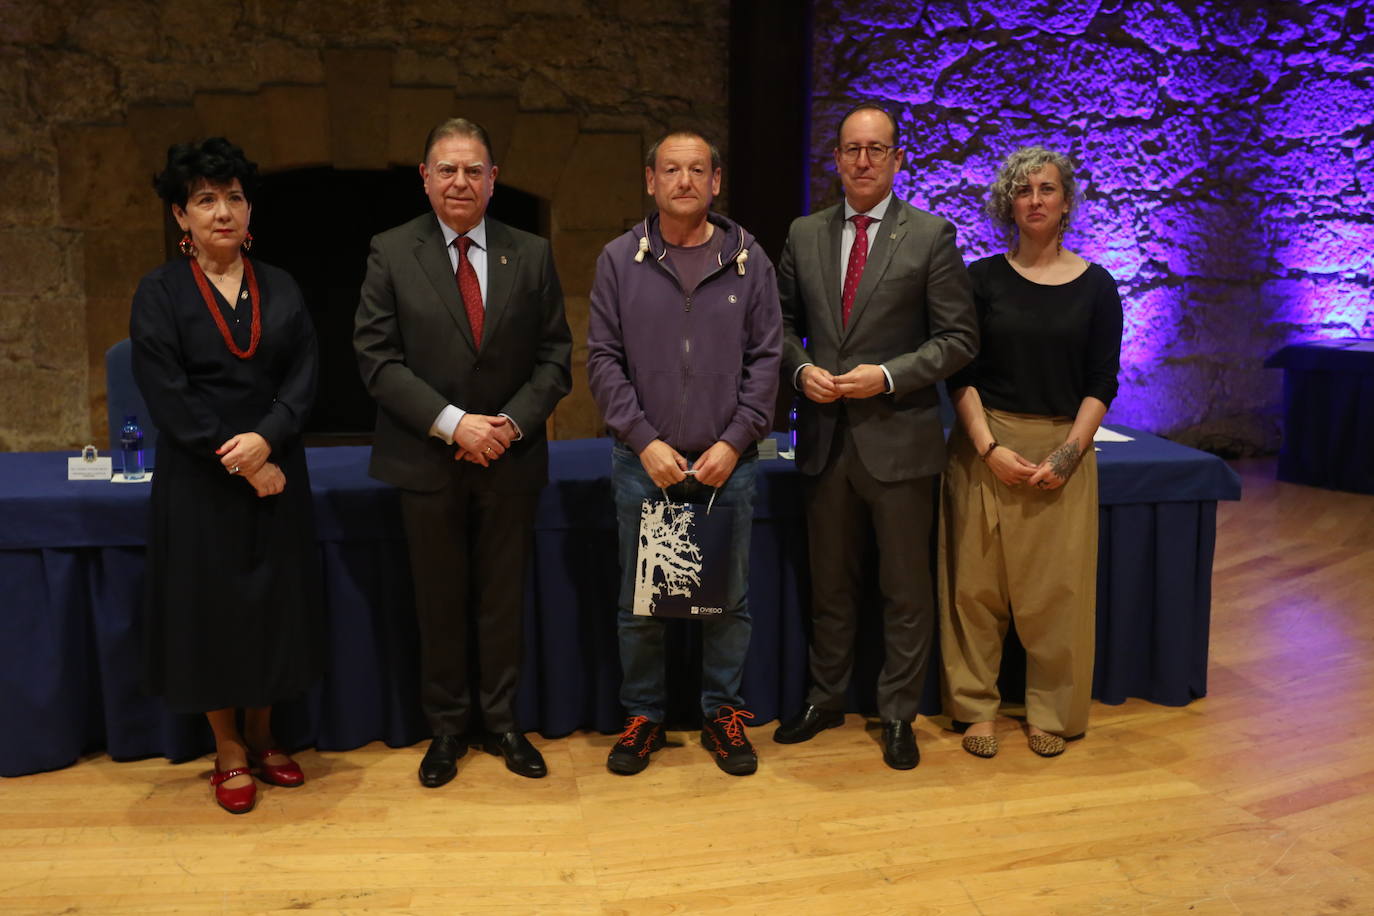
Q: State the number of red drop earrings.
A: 2